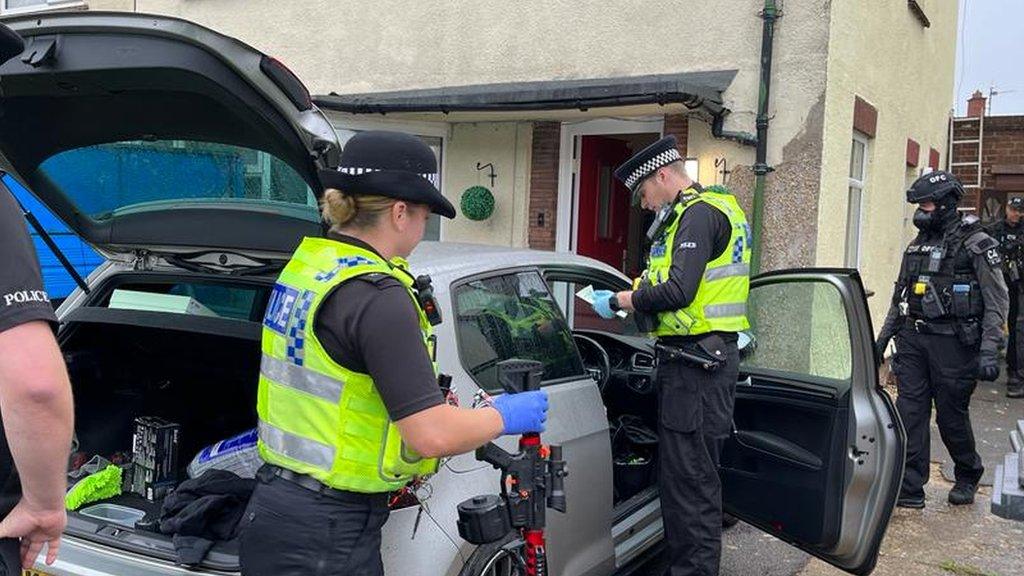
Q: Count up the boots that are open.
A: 1